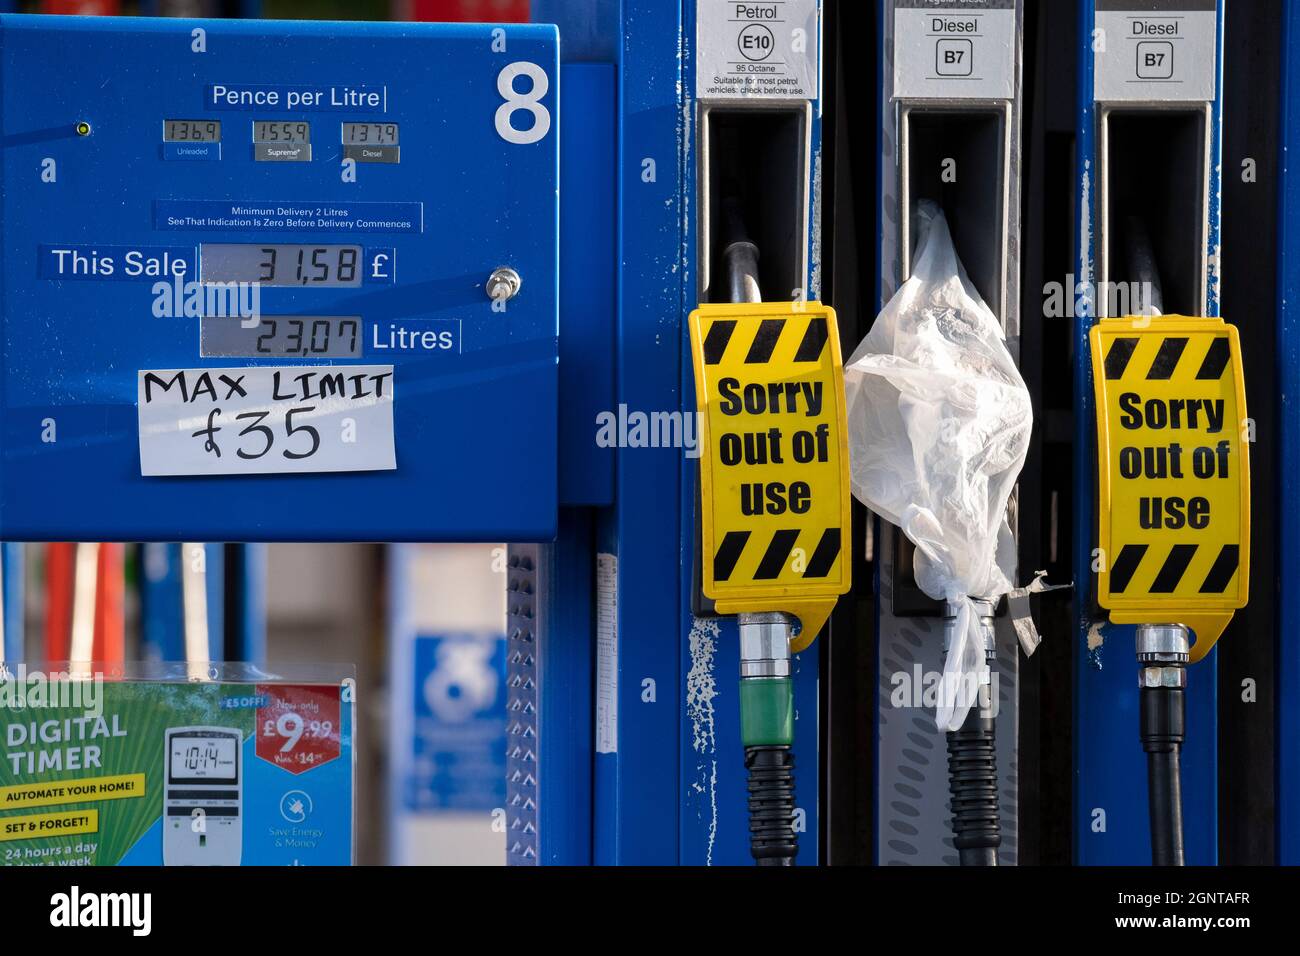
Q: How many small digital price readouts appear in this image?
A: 3